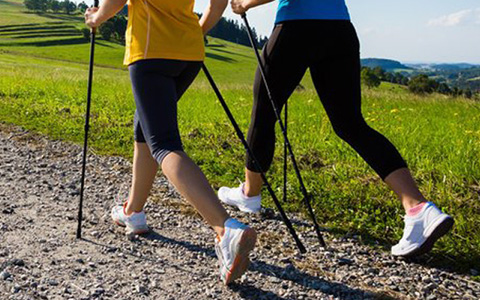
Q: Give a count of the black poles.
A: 4